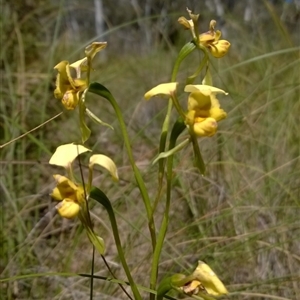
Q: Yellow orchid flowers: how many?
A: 5